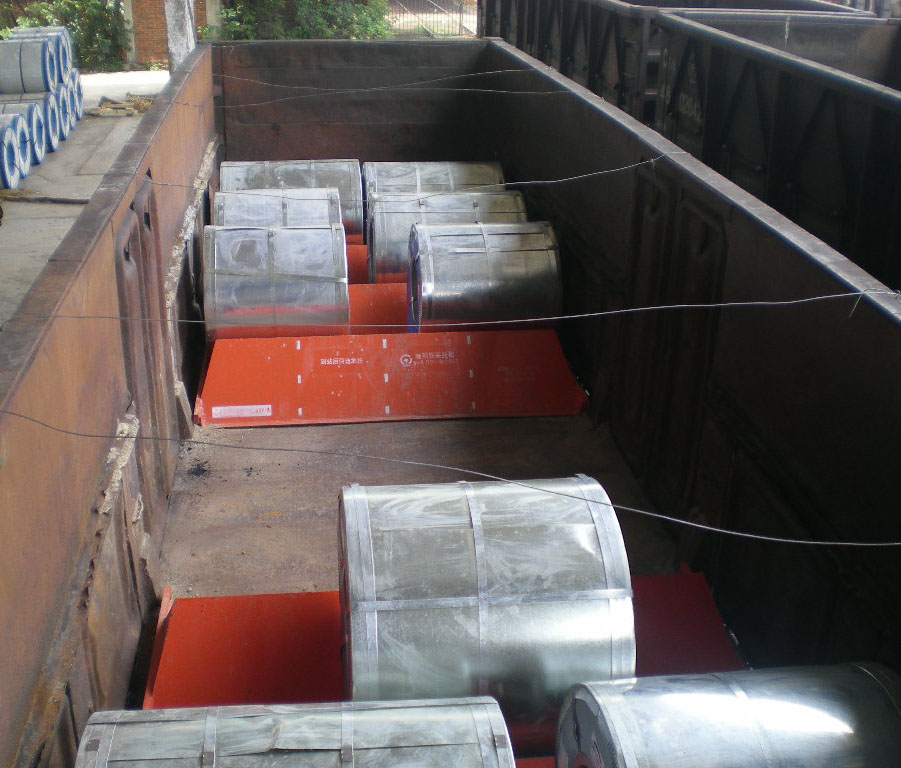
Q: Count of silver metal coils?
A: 9